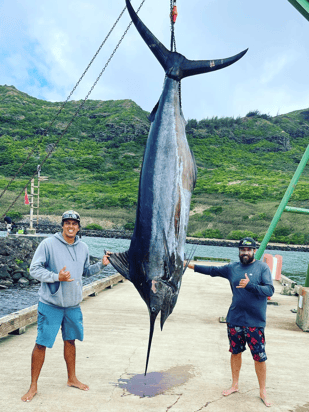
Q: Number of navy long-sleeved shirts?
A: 1